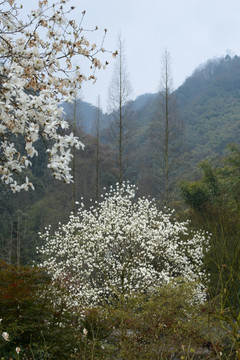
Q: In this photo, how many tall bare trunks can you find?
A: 4